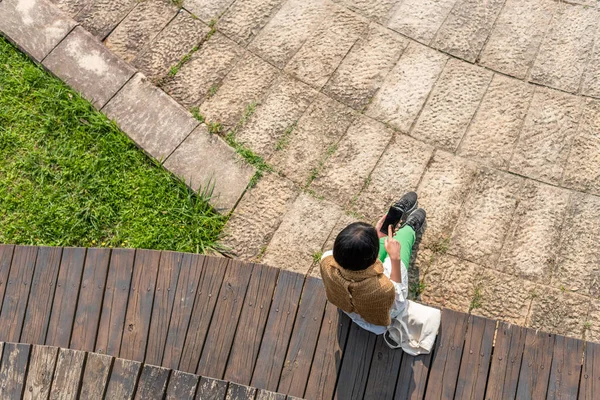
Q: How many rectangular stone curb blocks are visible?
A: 4